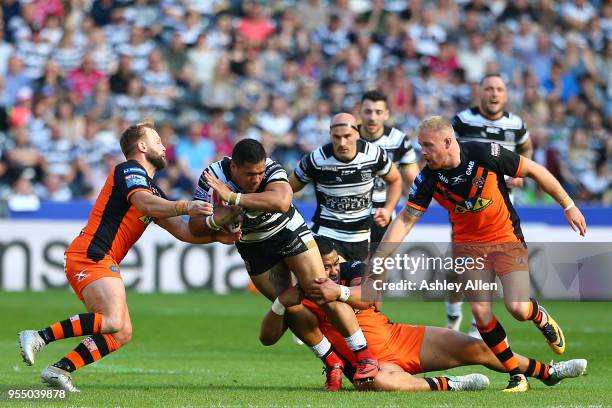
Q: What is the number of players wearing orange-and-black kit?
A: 3